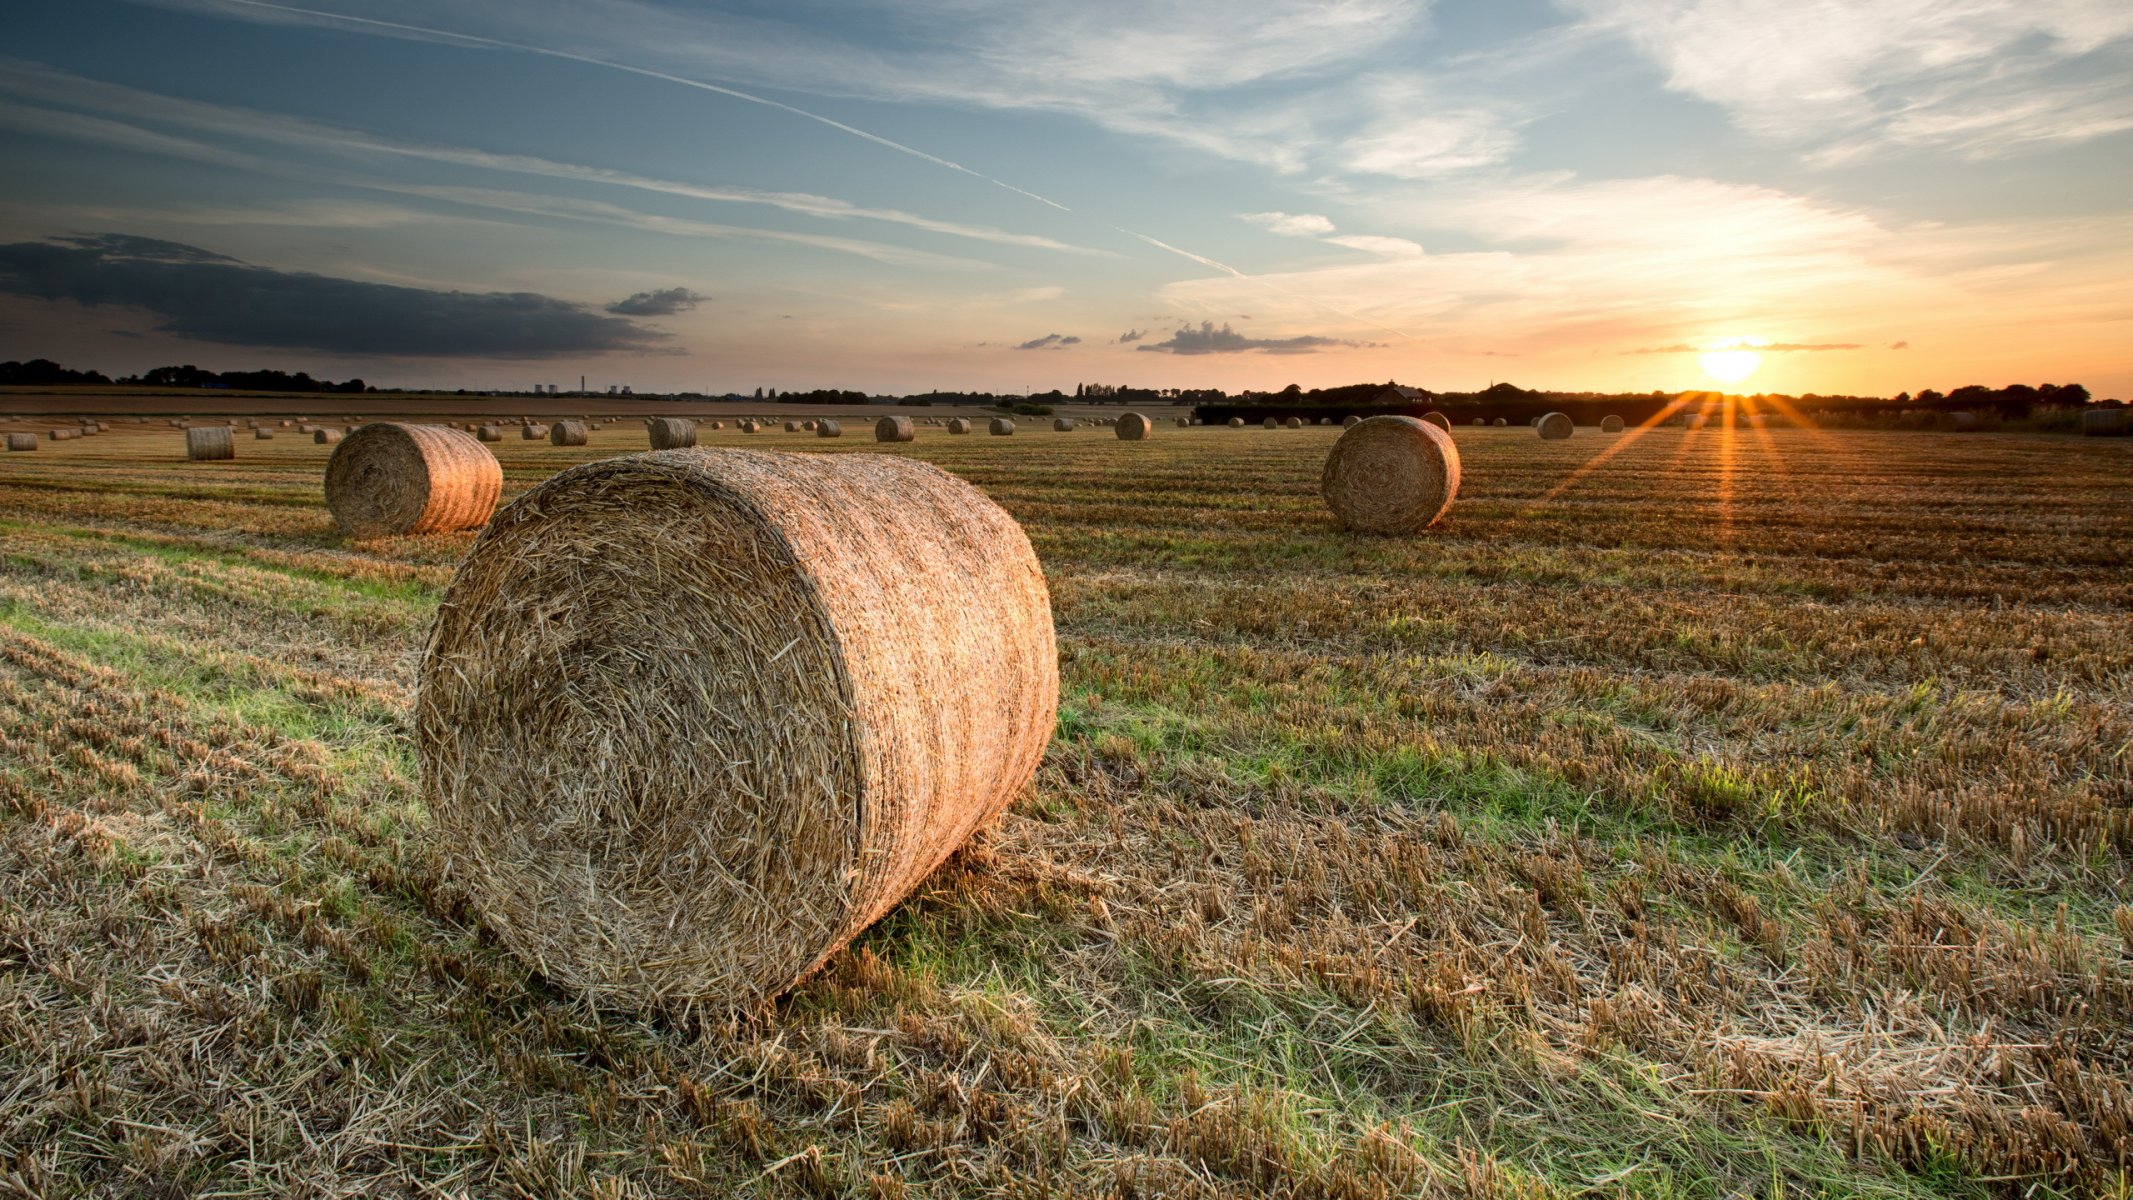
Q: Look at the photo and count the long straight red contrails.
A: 0